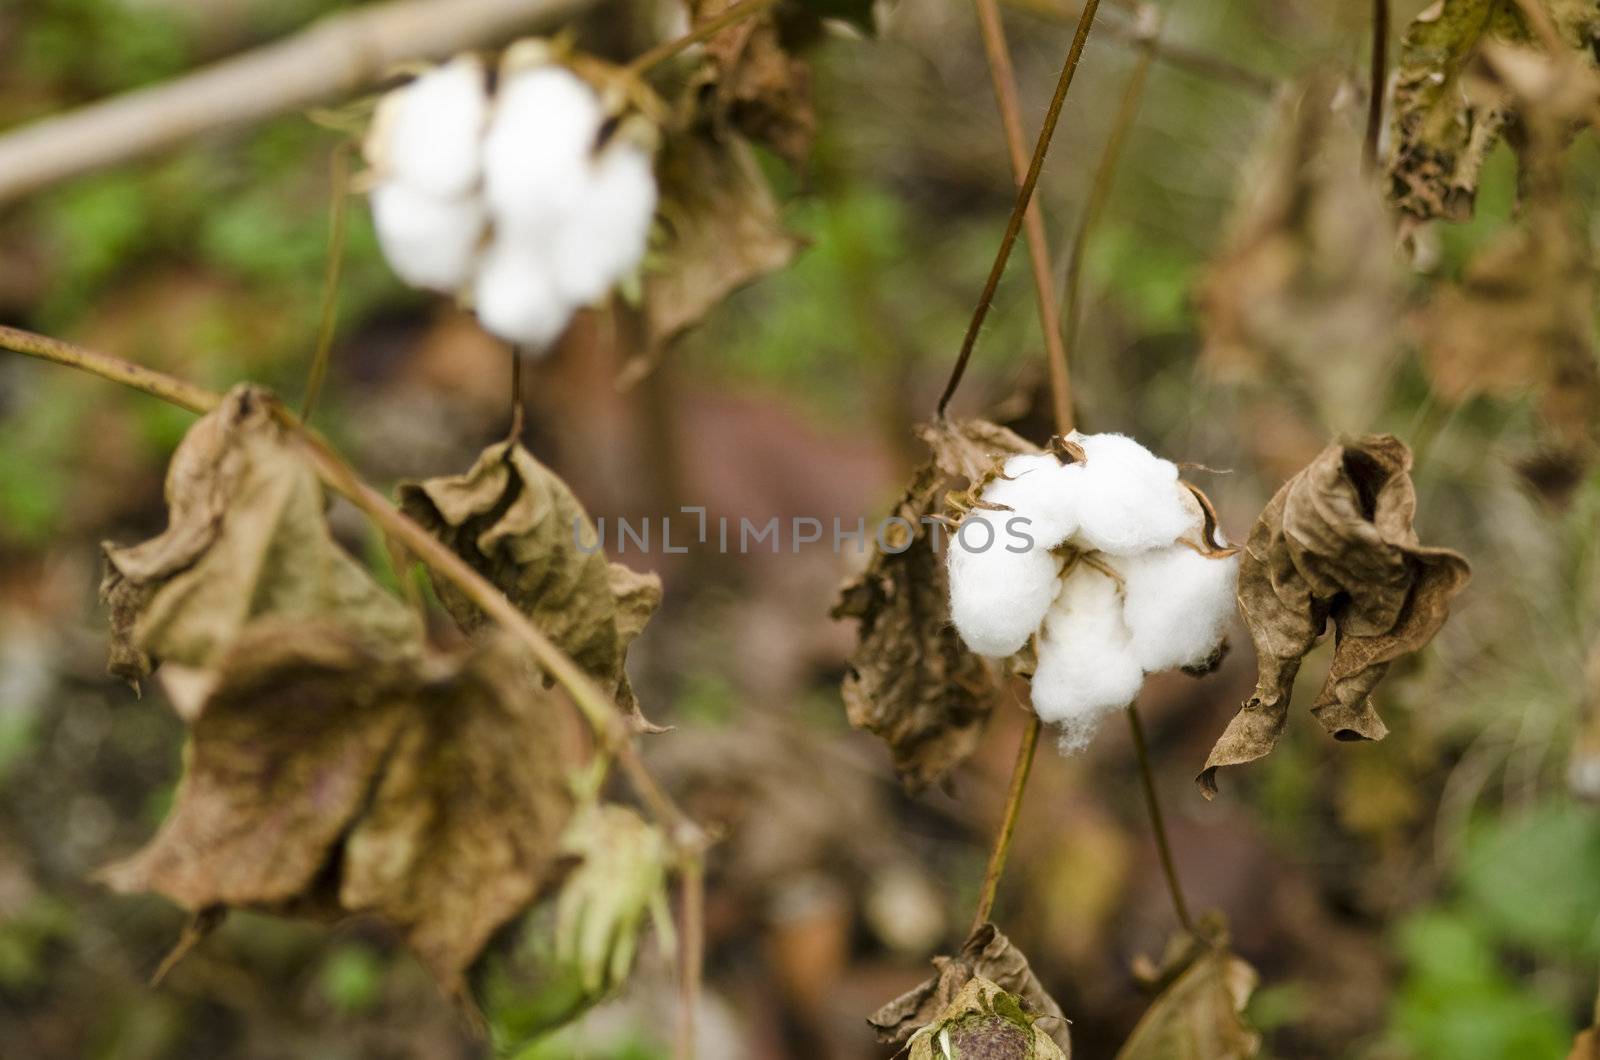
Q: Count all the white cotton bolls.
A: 2